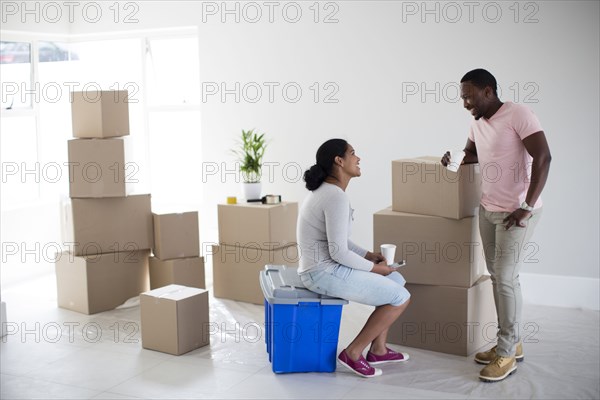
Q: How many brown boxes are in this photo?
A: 12